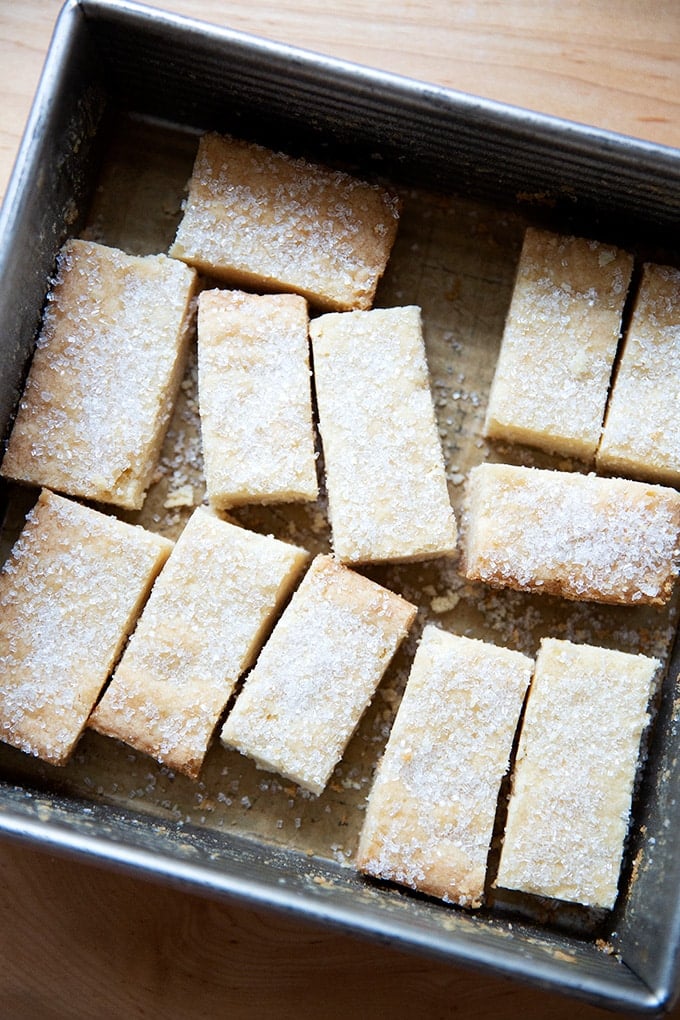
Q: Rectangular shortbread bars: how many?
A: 12